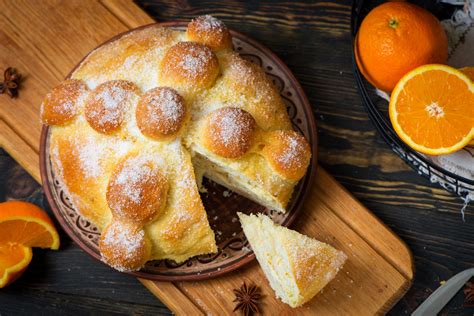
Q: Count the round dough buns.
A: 9